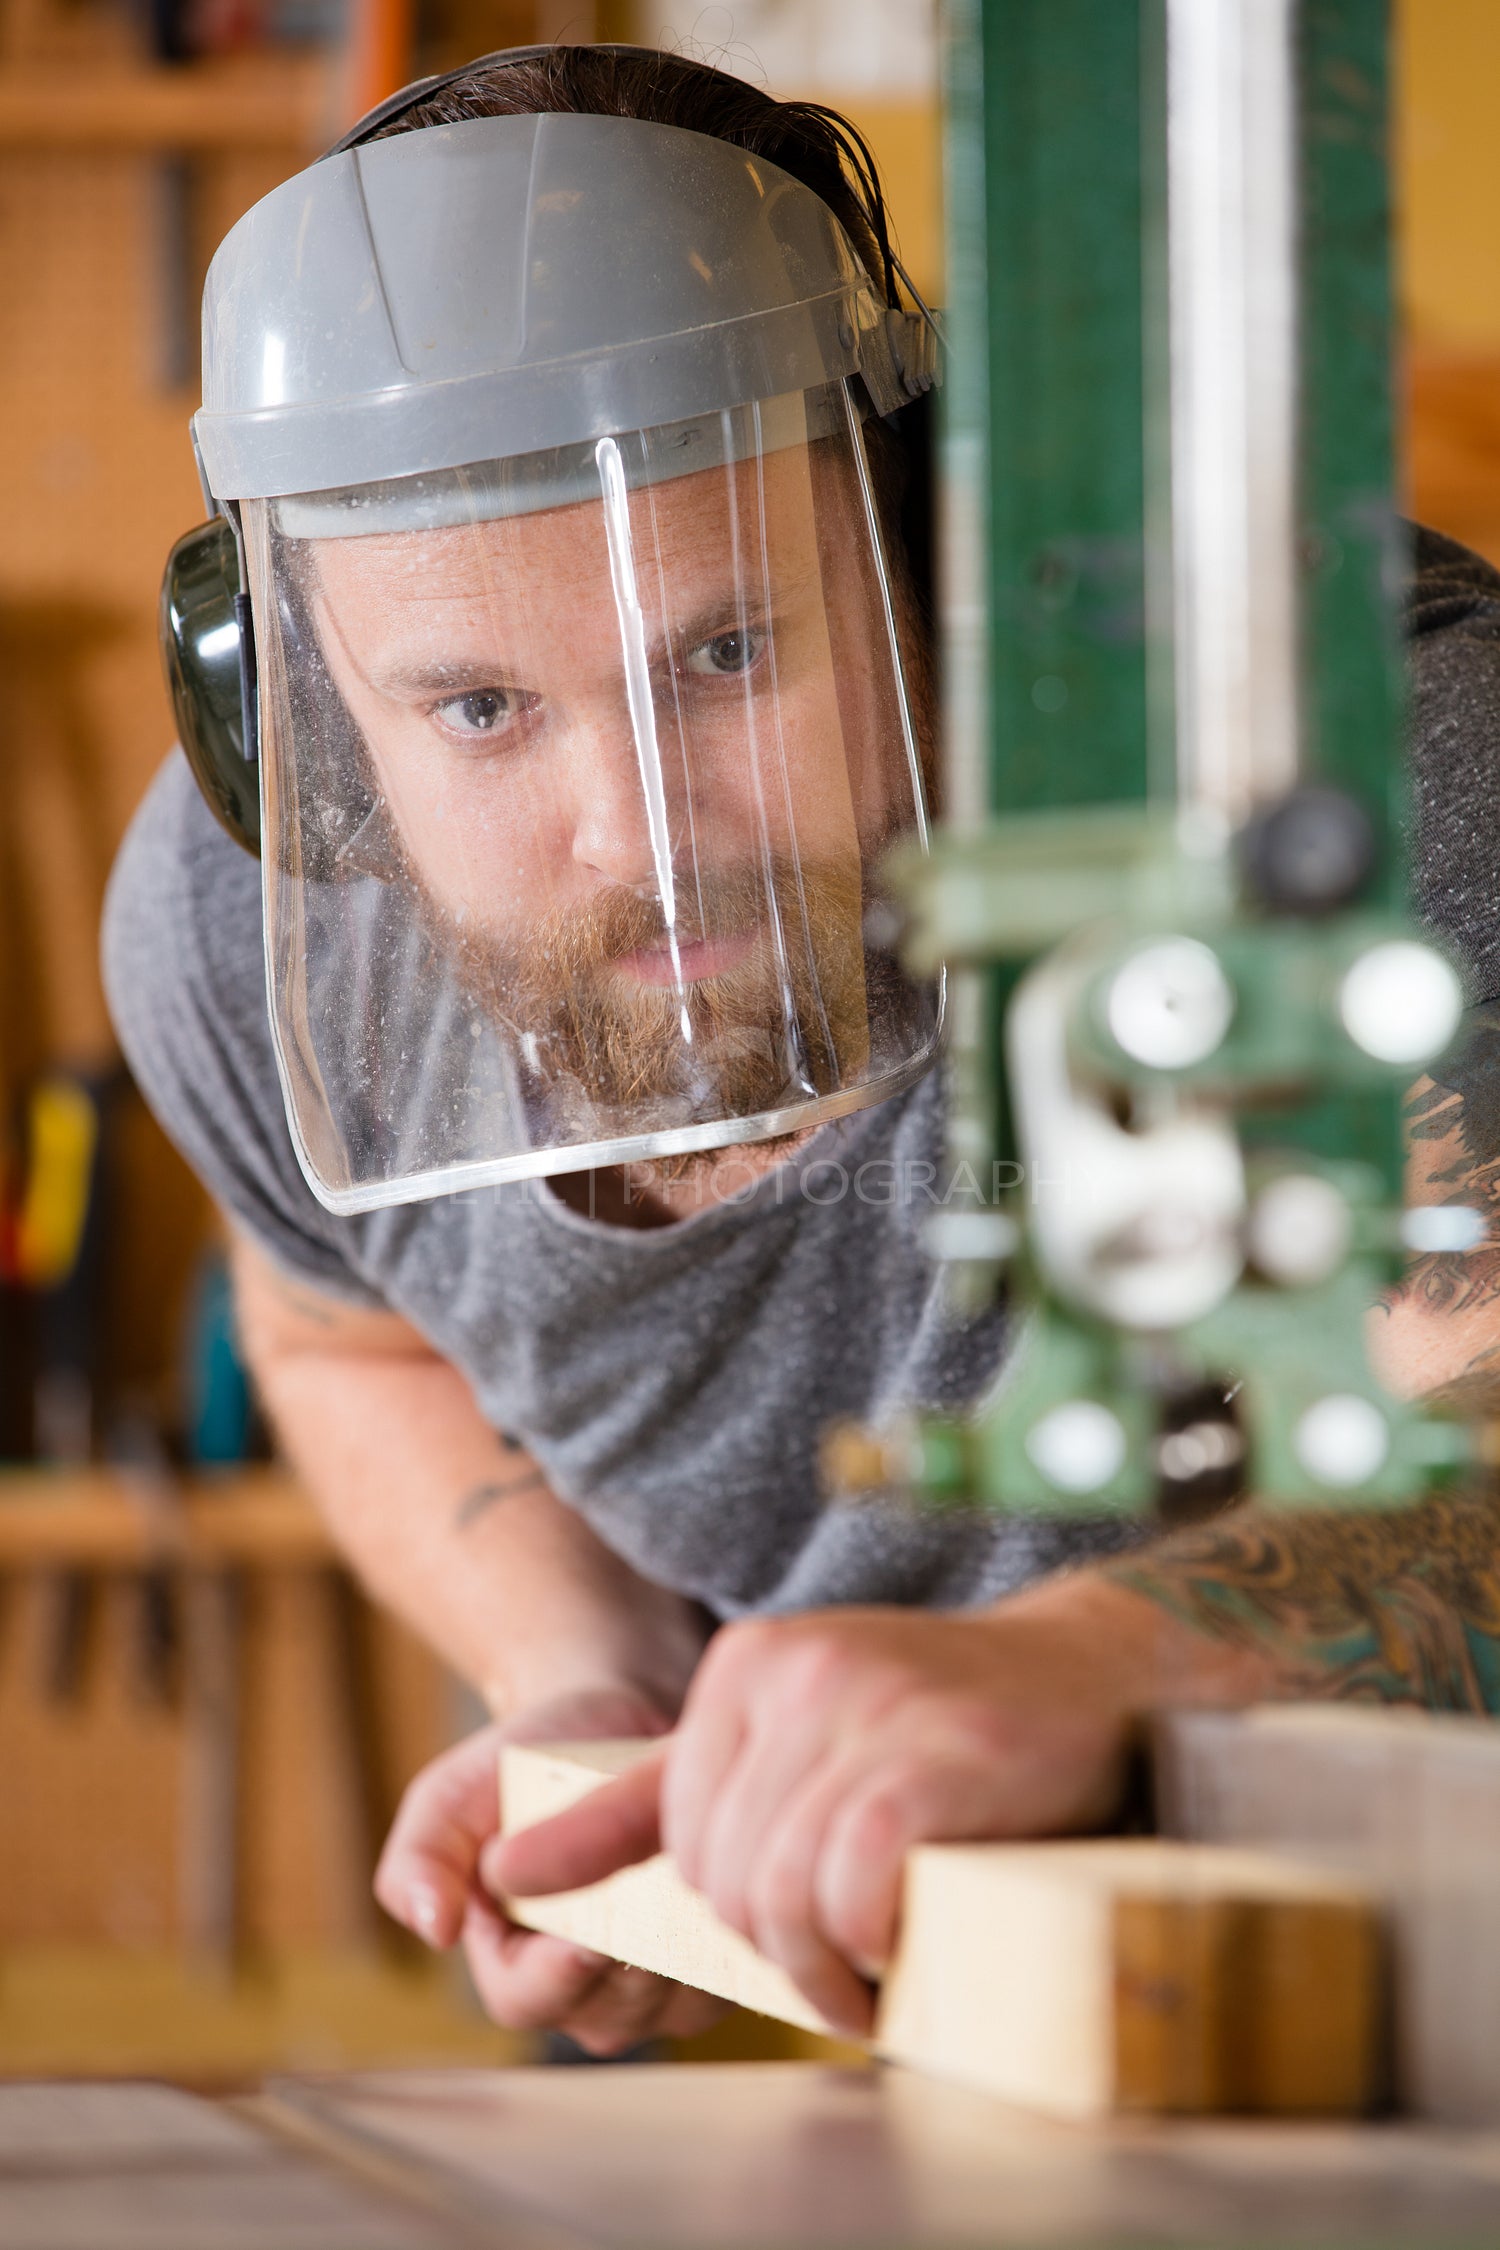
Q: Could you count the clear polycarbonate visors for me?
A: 1